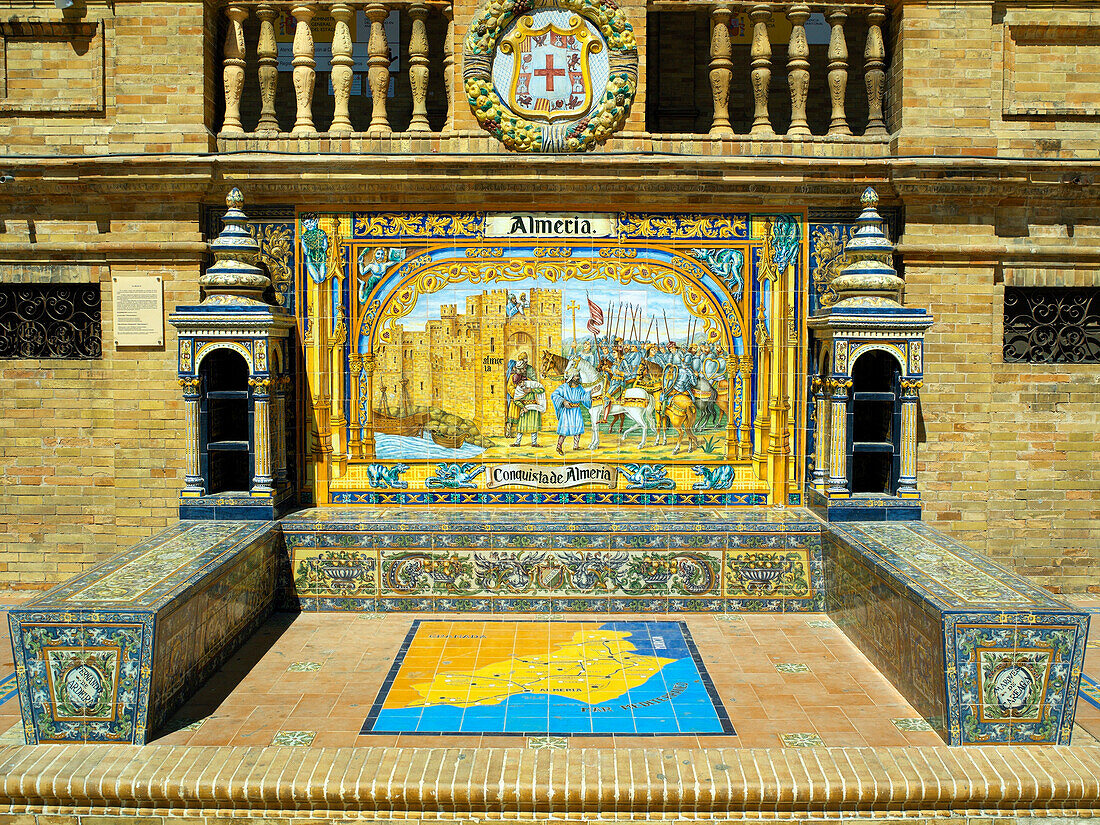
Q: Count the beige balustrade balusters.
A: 12